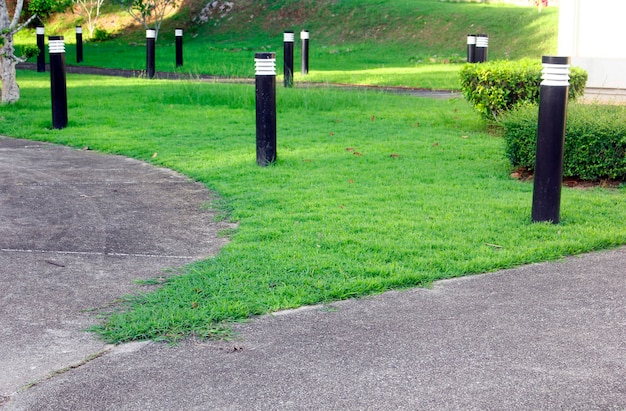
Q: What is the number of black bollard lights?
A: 11